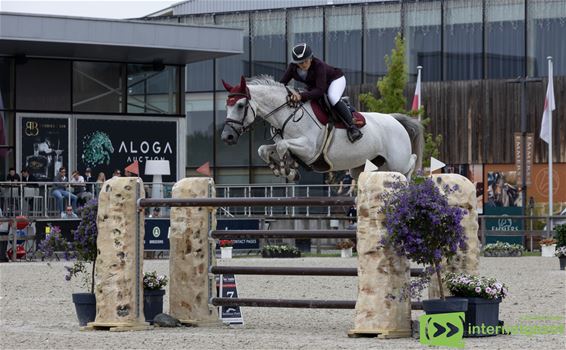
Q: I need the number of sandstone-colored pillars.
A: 4